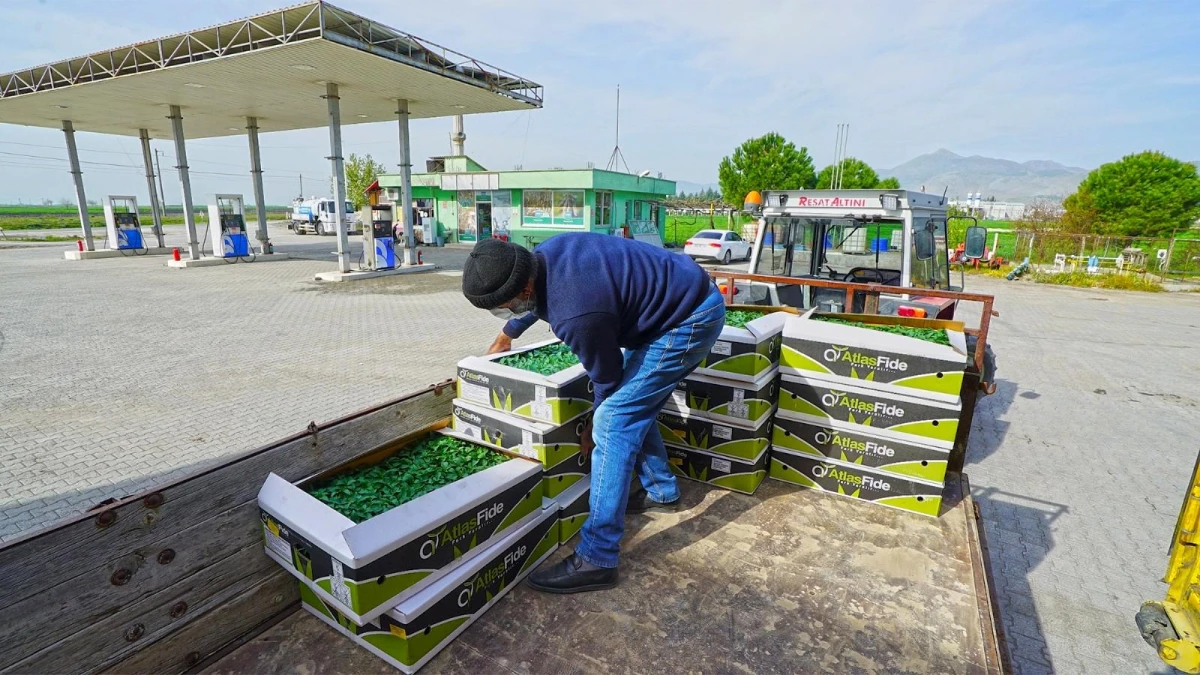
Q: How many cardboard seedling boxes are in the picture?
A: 14